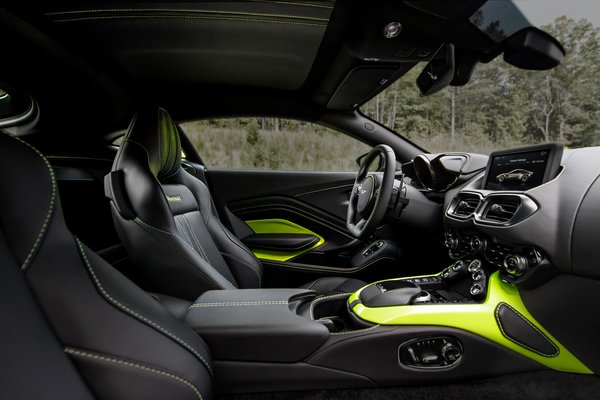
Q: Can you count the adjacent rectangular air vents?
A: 2